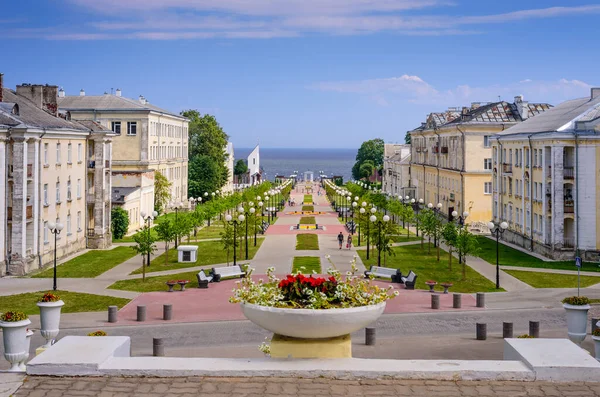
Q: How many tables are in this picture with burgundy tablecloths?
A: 0